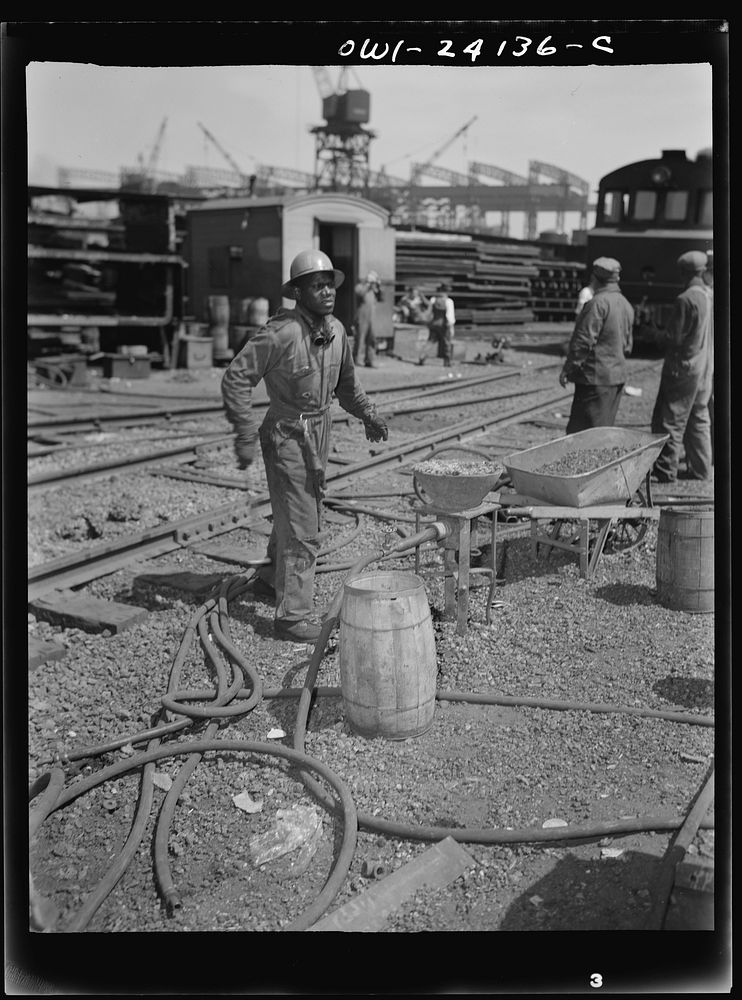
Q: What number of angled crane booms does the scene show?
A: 4